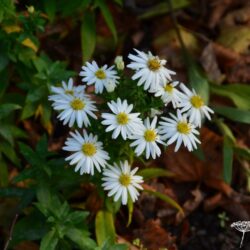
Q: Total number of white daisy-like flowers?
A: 11